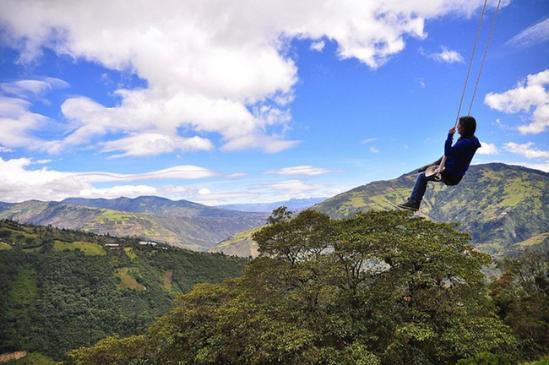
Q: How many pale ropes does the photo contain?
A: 2